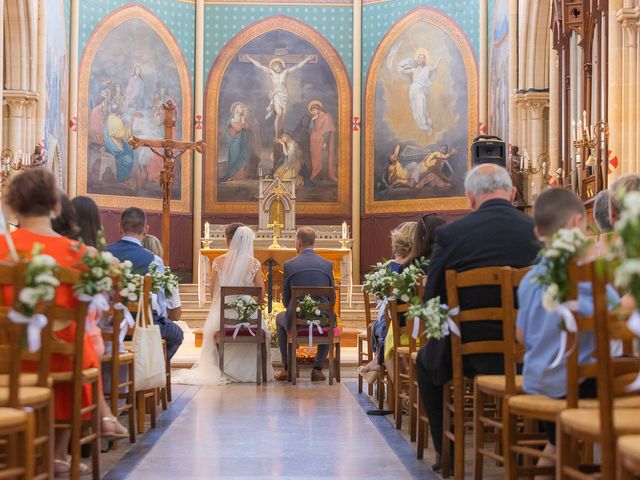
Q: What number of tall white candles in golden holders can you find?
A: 2